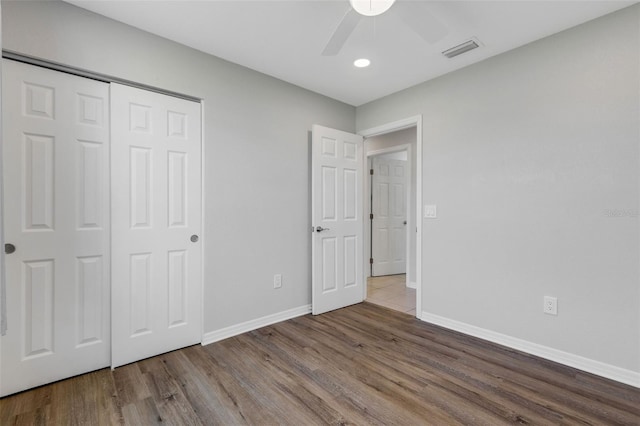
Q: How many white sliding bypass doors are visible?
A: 2